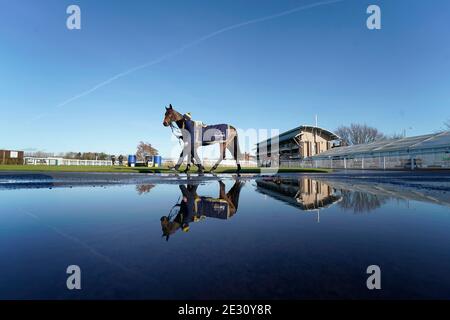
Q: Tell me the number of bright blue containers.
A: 2